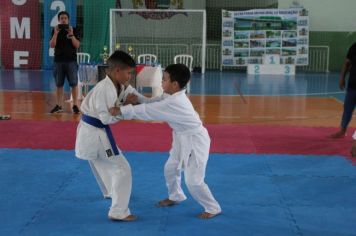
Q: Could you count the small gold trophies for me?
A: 3